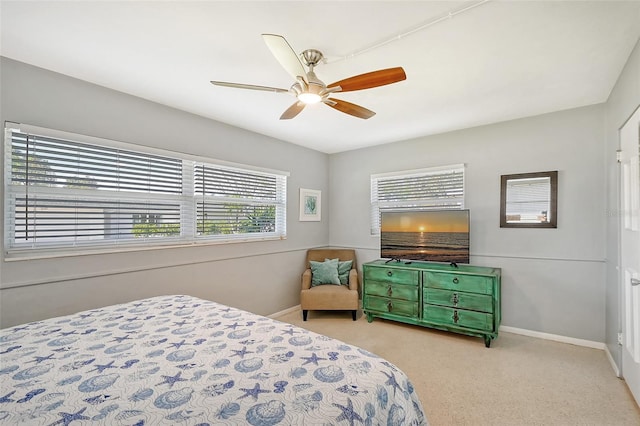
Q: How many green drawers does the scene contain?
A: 6